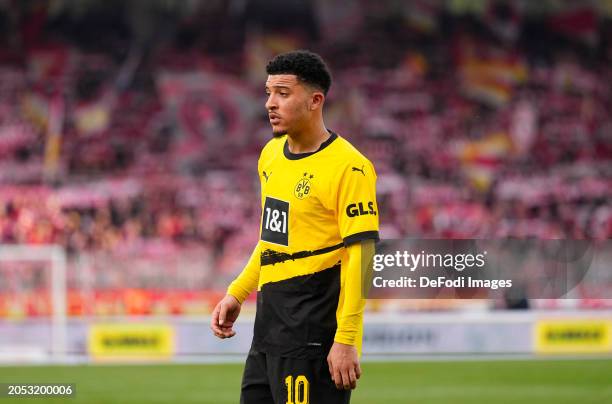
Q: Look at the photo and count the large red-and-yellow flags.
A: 2